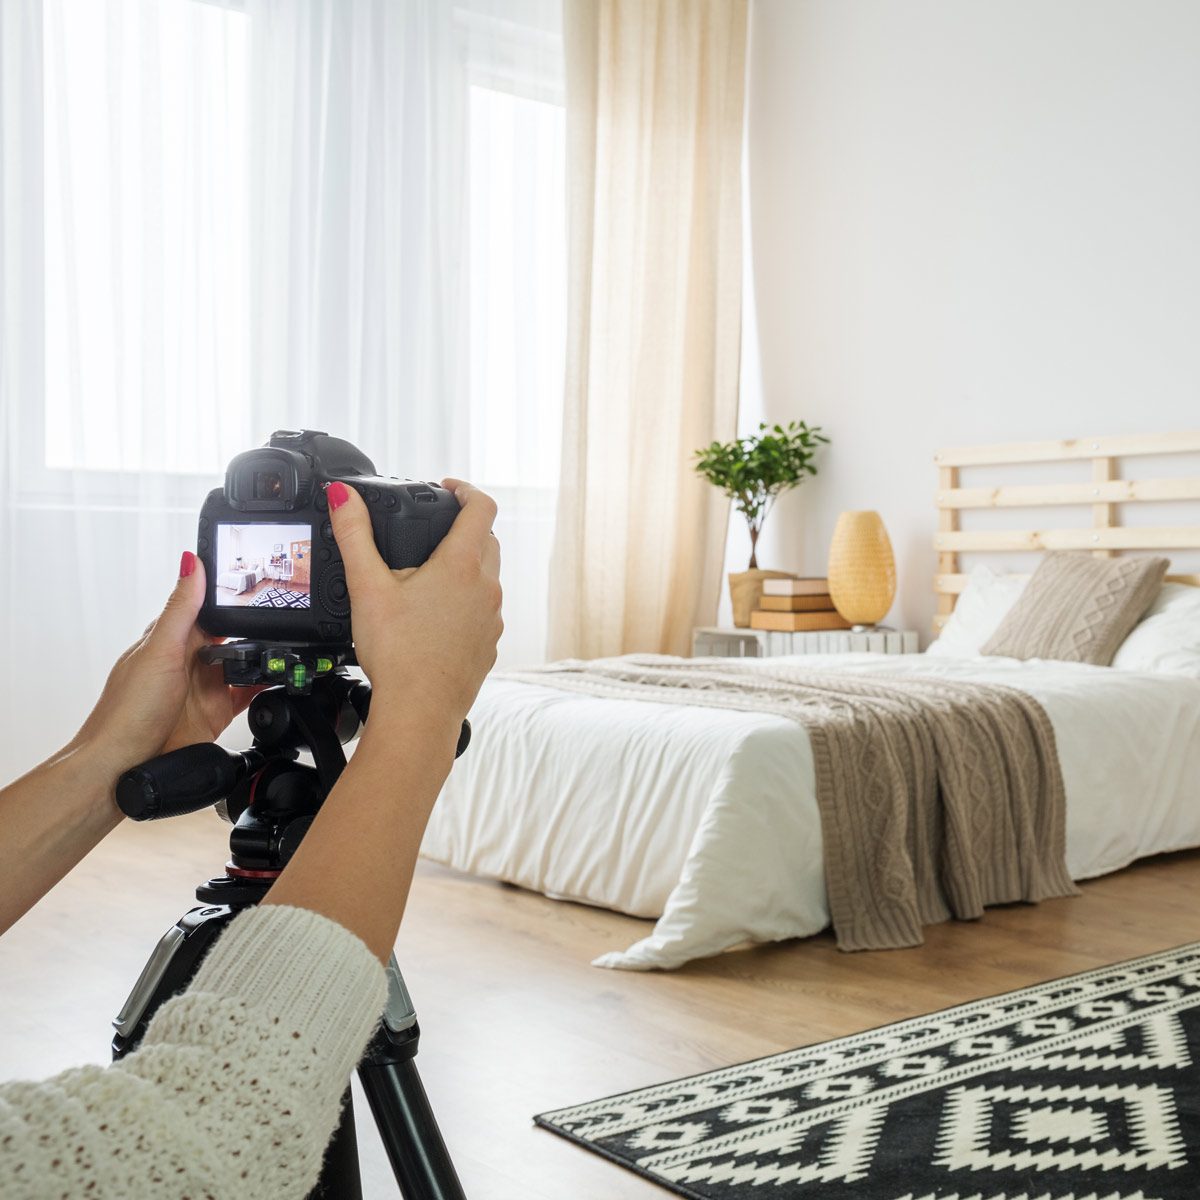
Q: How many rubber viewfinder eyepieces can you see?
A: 1